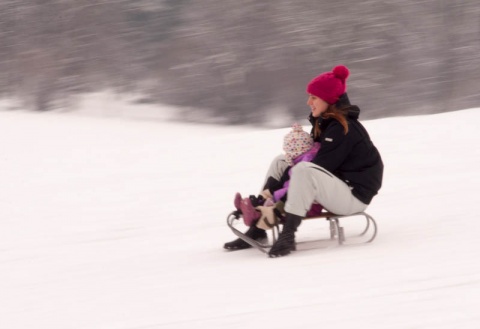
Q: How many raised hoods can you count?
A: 0